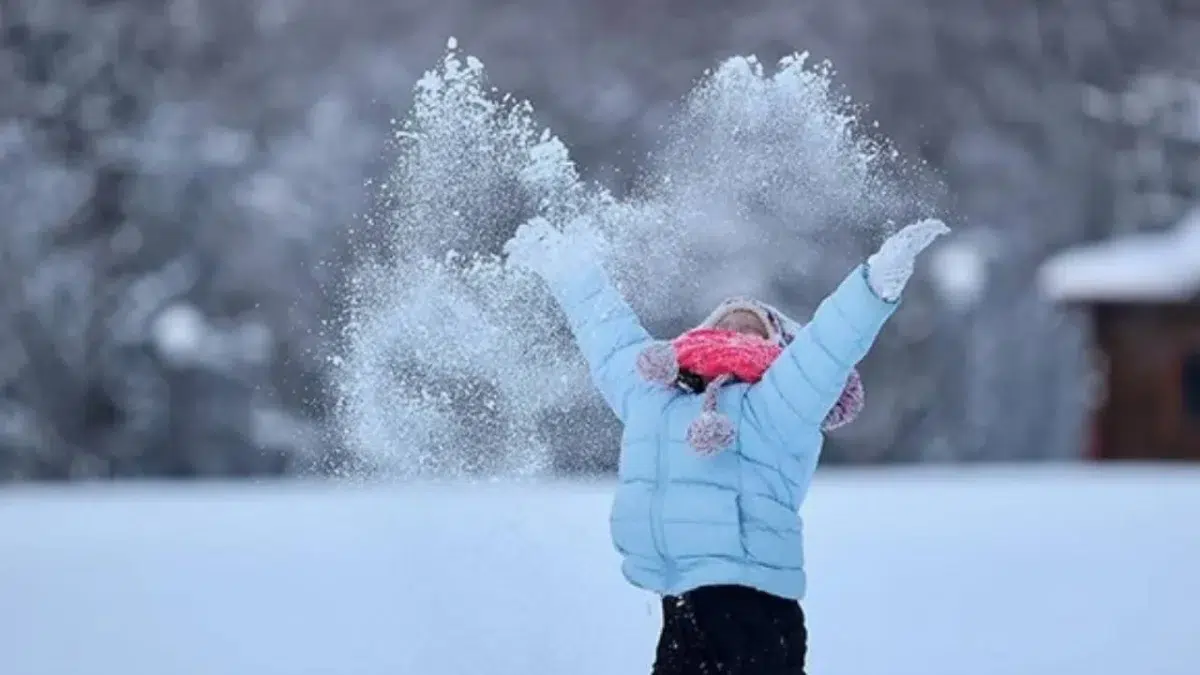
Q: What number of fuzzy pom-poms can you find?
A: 3